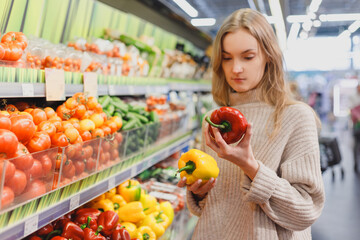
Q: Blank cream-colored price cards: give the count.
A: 2